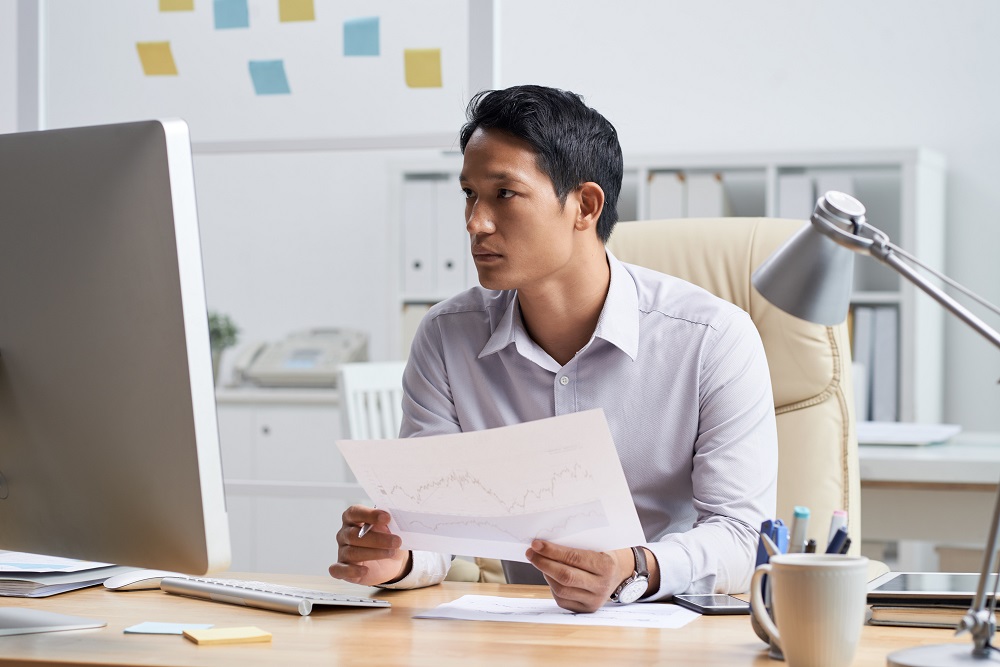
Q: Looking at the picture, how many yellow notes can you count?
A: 5